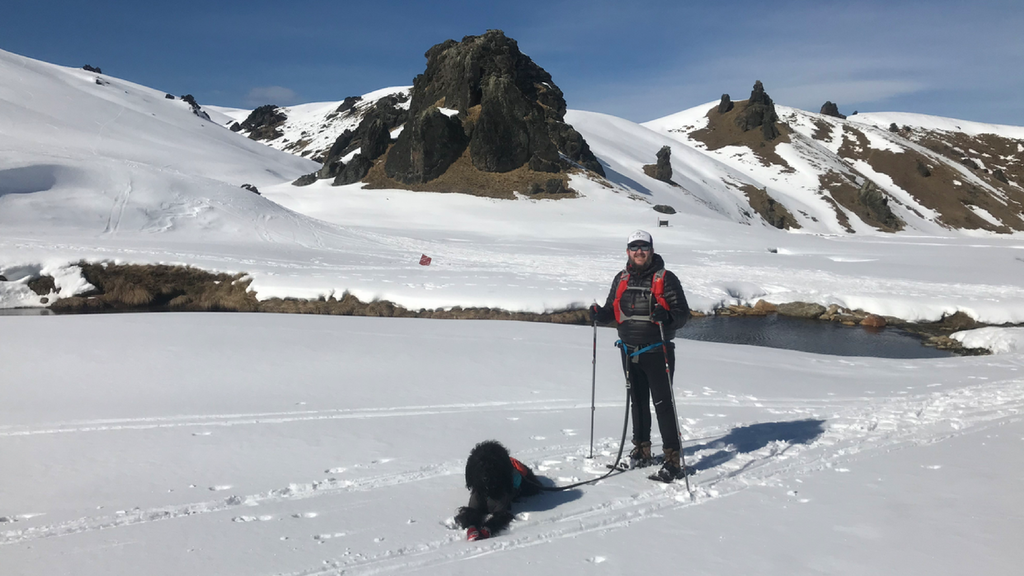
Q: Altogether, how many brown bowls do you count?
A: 0